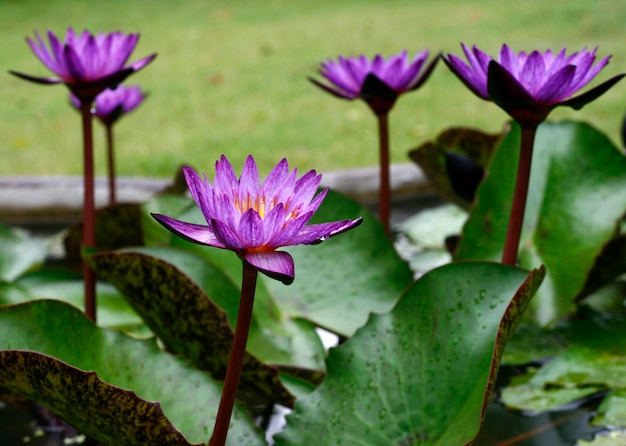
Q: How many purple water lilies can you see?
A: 5